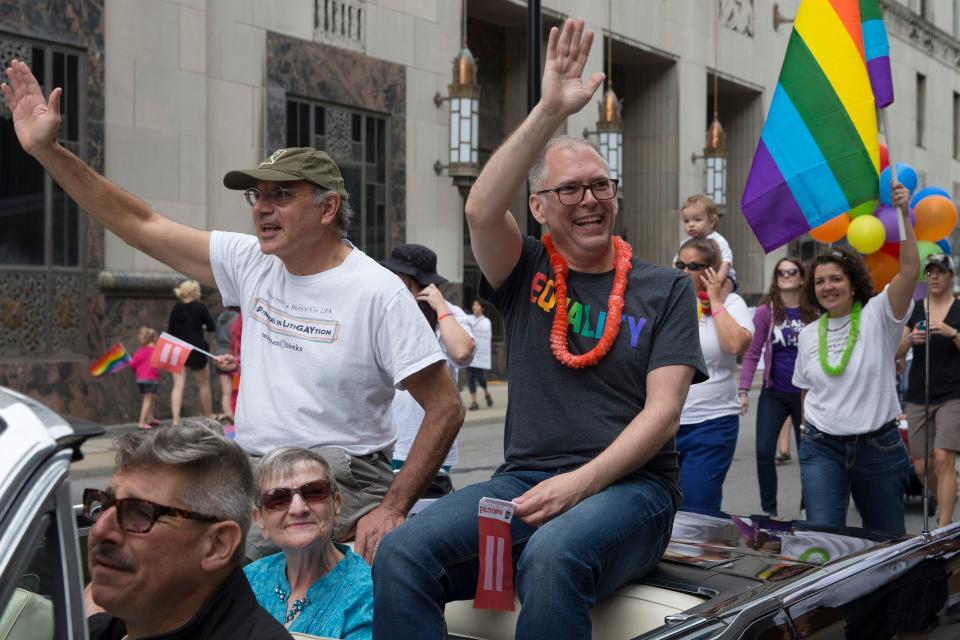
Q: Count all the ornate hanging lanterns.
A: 3